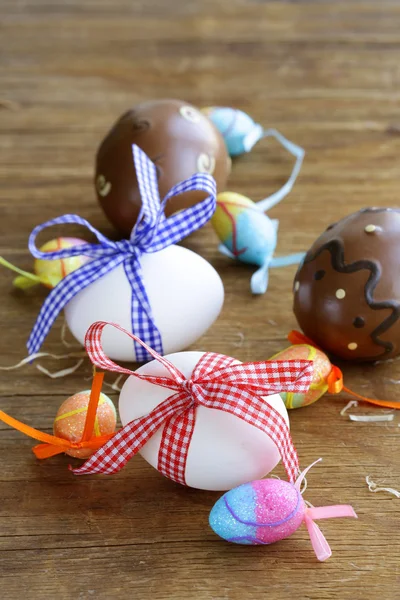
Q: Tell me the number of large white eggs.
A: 2